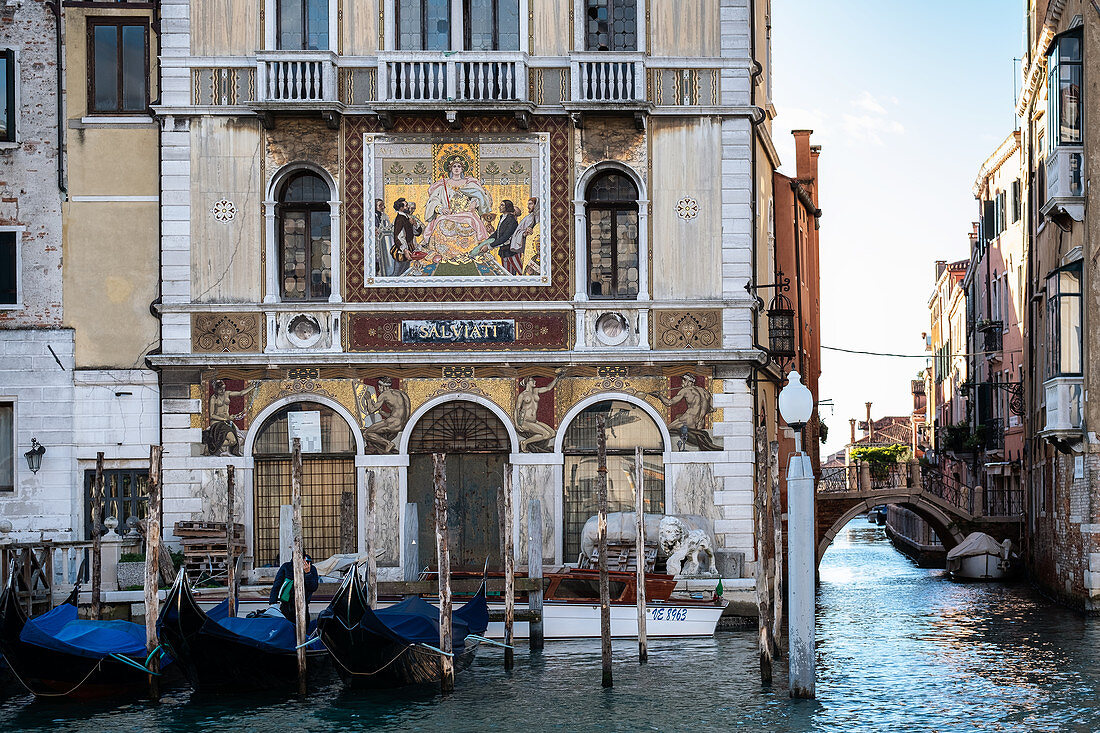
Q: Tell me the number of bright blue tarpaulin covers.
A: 3